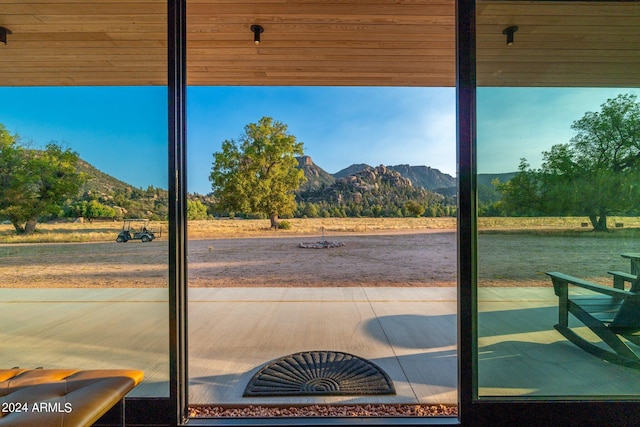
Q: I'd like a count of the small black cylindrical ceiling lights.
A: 3